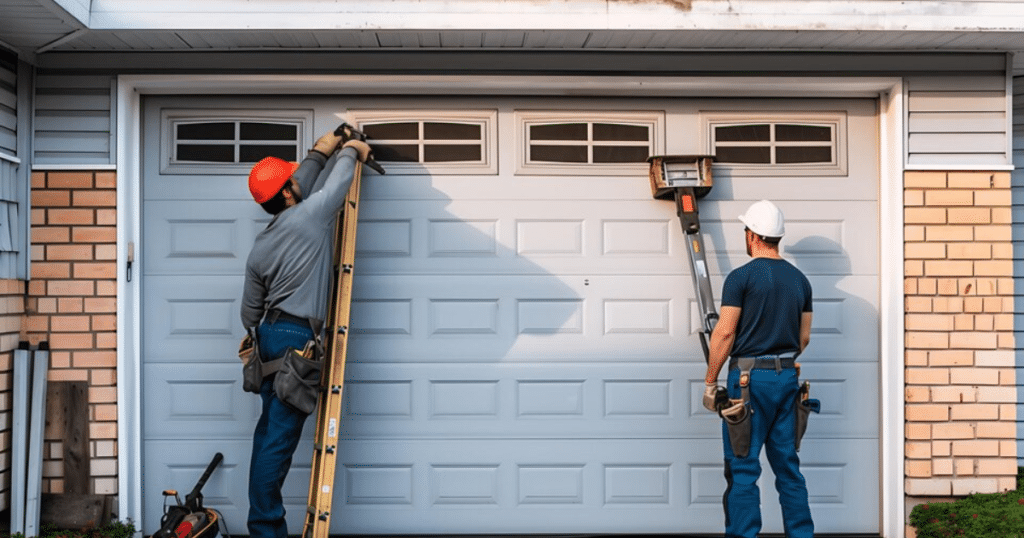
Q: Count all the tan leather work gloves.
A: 3